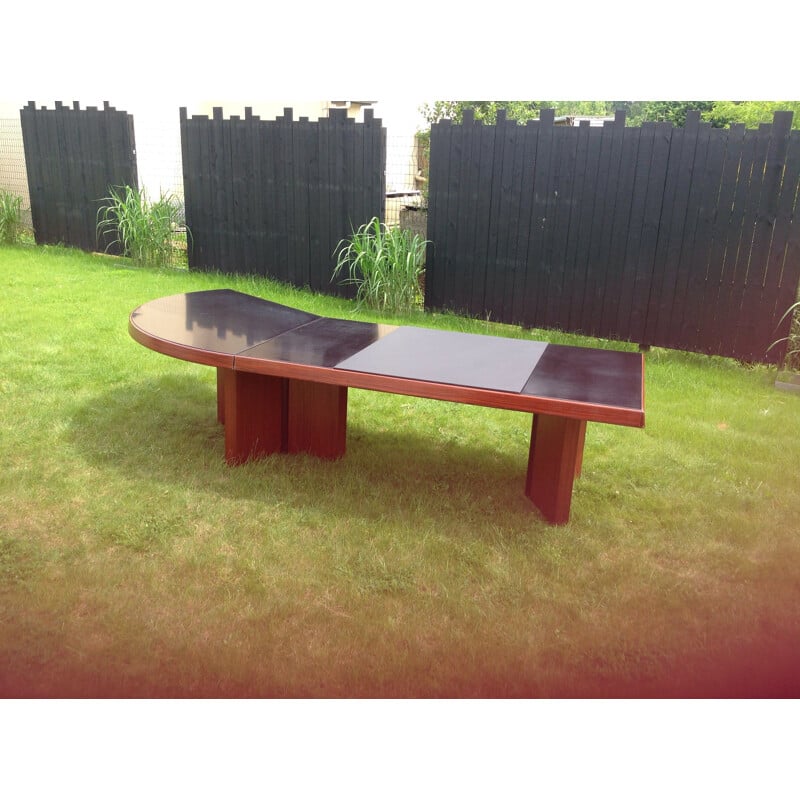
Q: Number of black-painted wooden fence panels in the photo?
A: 3